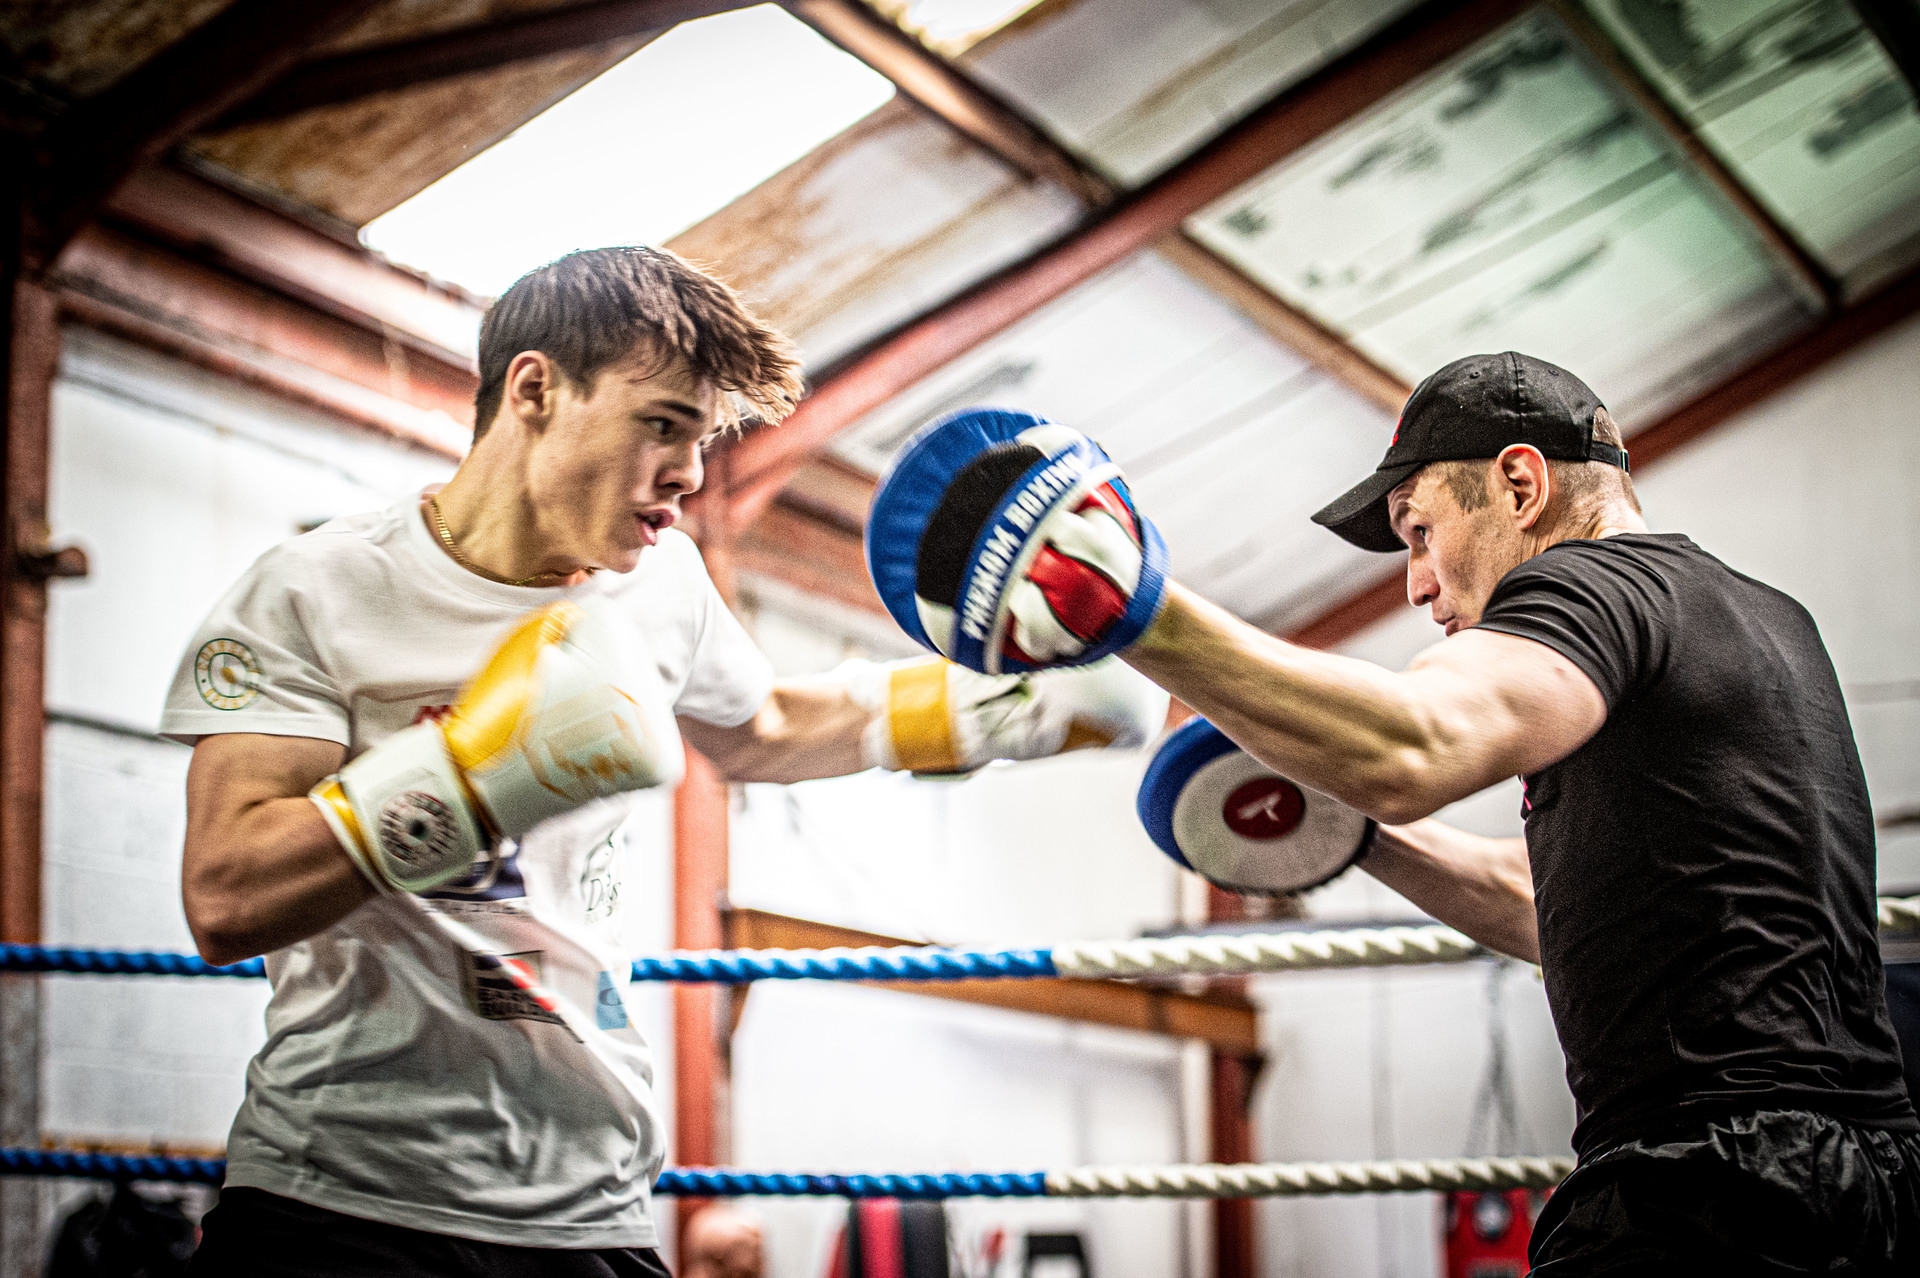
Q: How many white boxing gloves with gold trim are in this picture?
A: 2